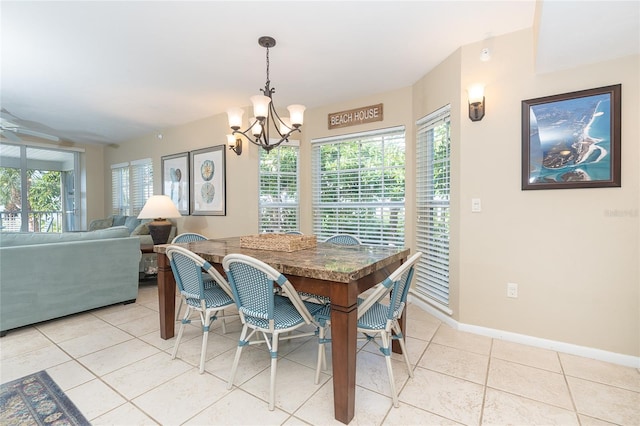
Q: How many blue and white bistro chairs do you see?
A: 6